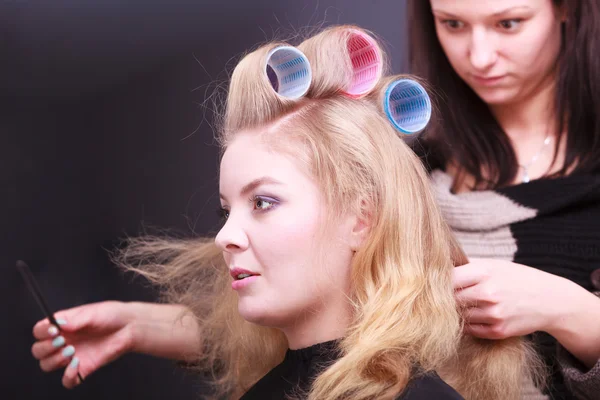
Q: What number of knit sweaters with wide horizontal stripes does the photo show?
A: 1